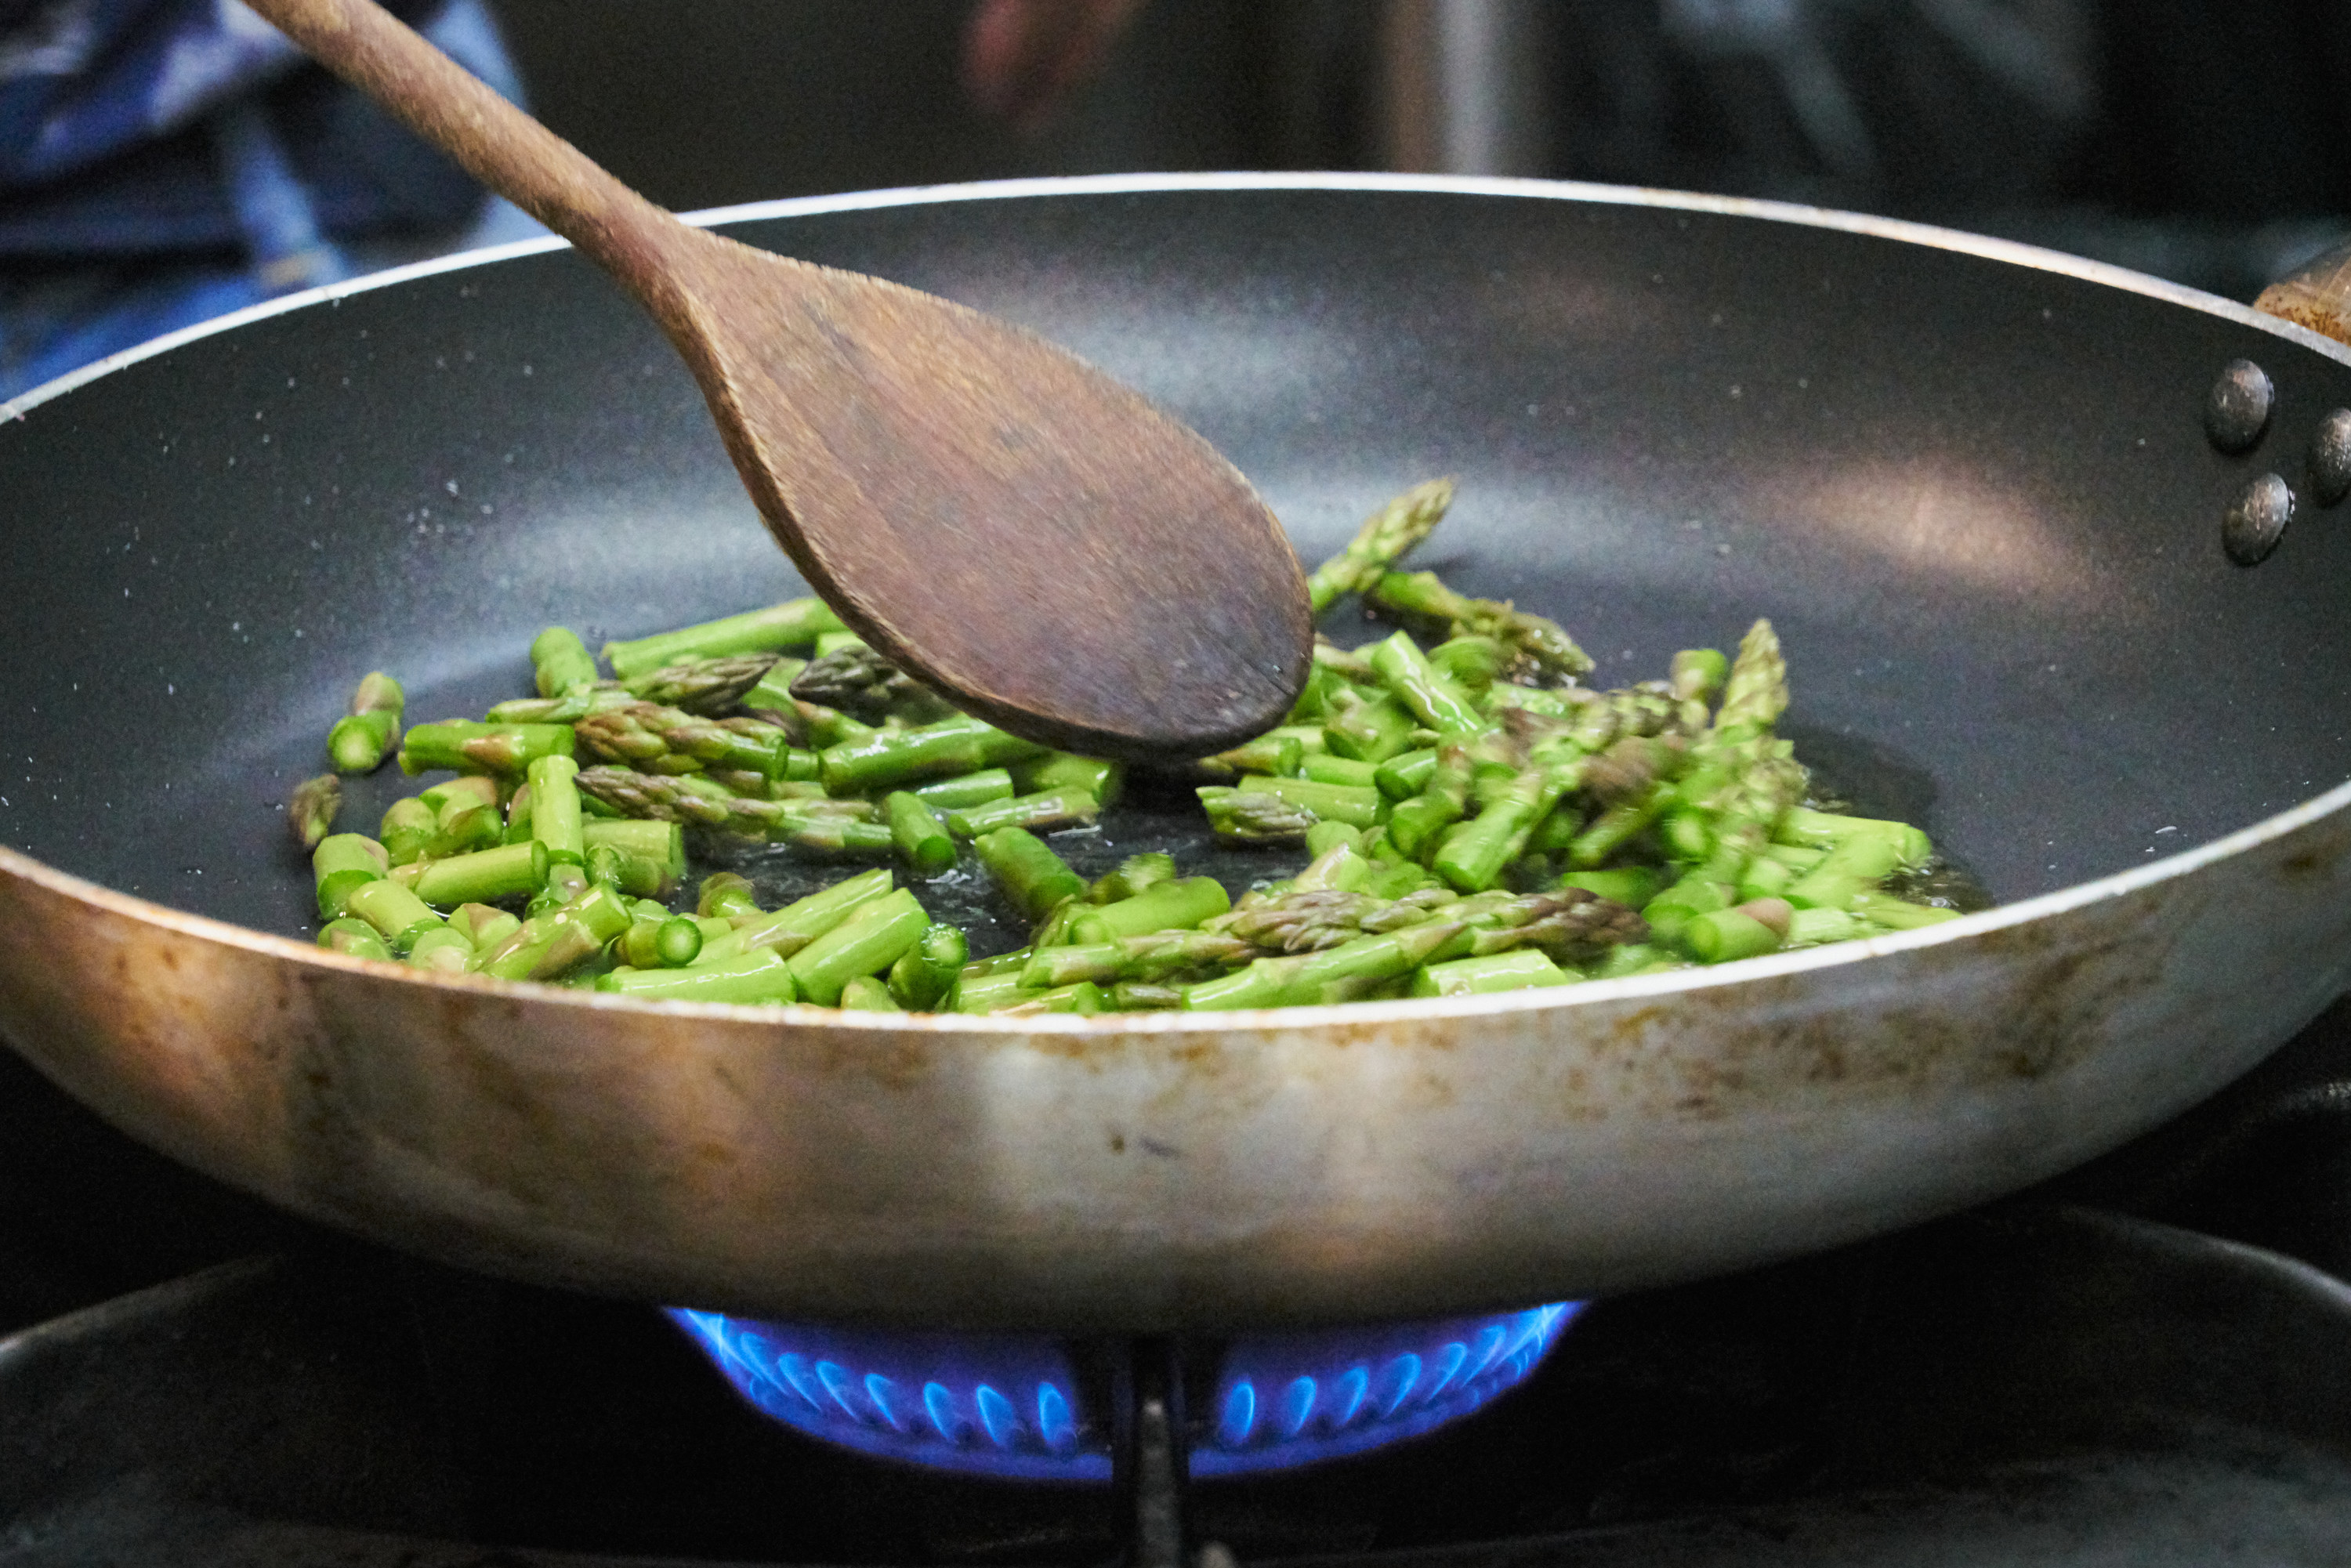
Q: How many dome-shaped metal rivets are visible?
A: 3